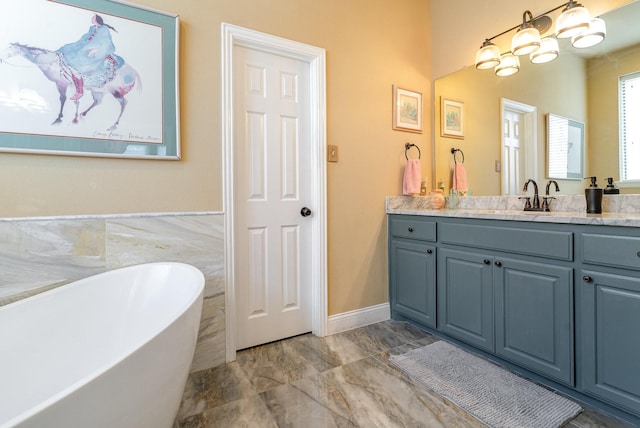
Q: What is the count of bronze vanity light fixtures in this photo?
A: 1